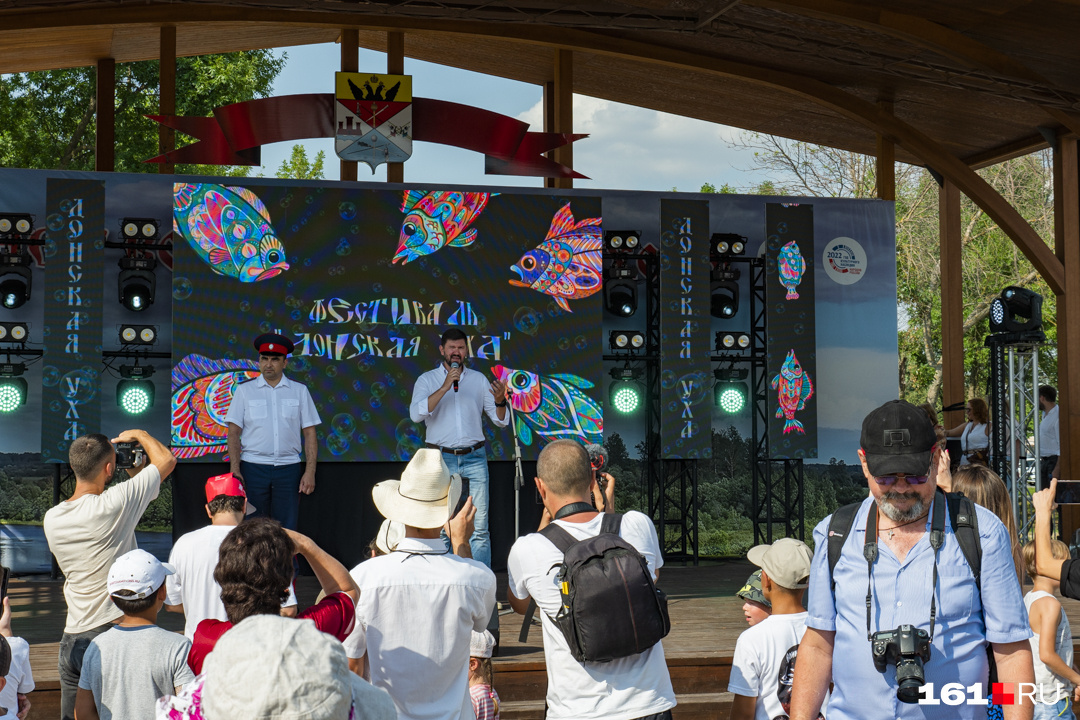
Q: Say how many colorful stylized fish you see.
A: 7